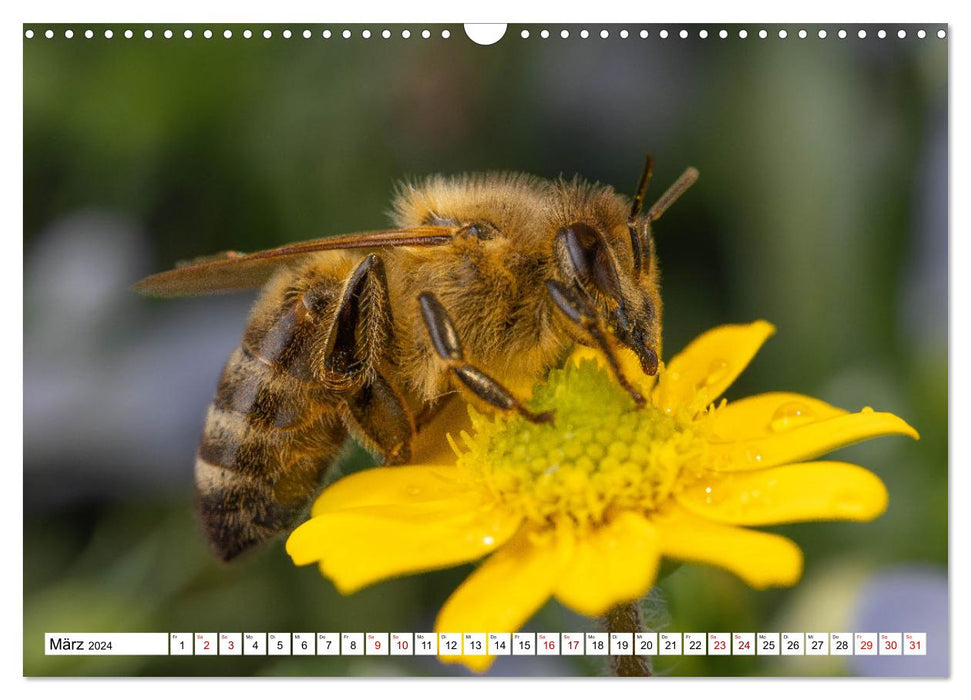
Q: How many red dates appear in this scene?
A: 11